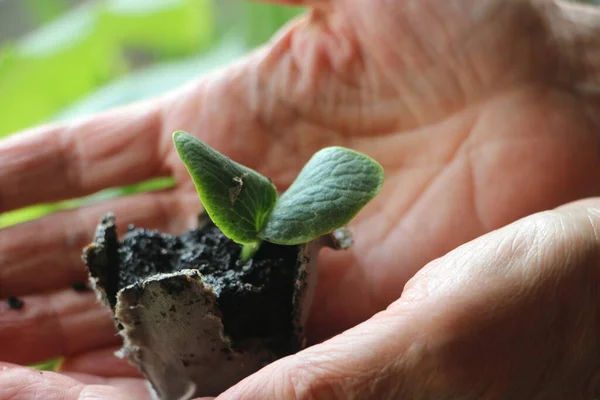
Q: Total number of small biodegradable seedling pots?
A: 1